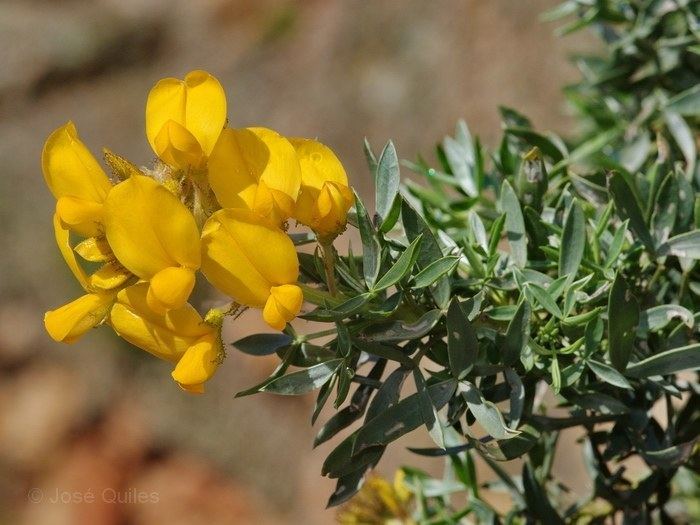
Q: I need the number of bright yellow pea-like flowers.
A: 8